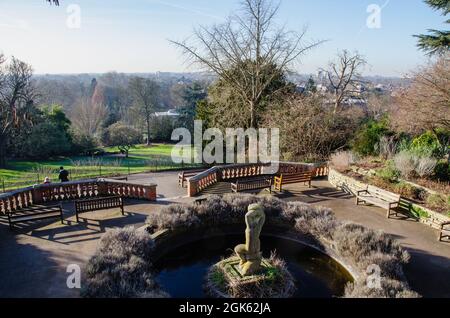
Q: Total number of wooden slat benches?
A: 7